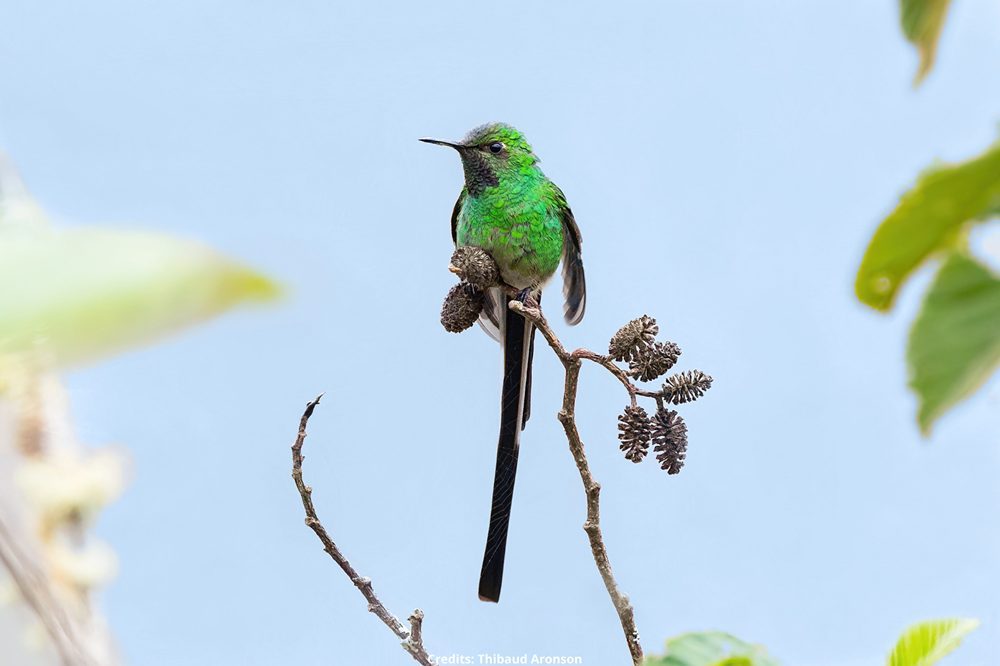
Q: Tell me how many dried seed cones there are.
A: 7